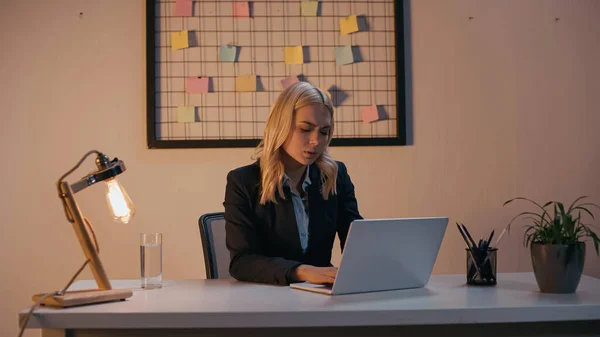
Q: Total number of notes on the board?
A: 14